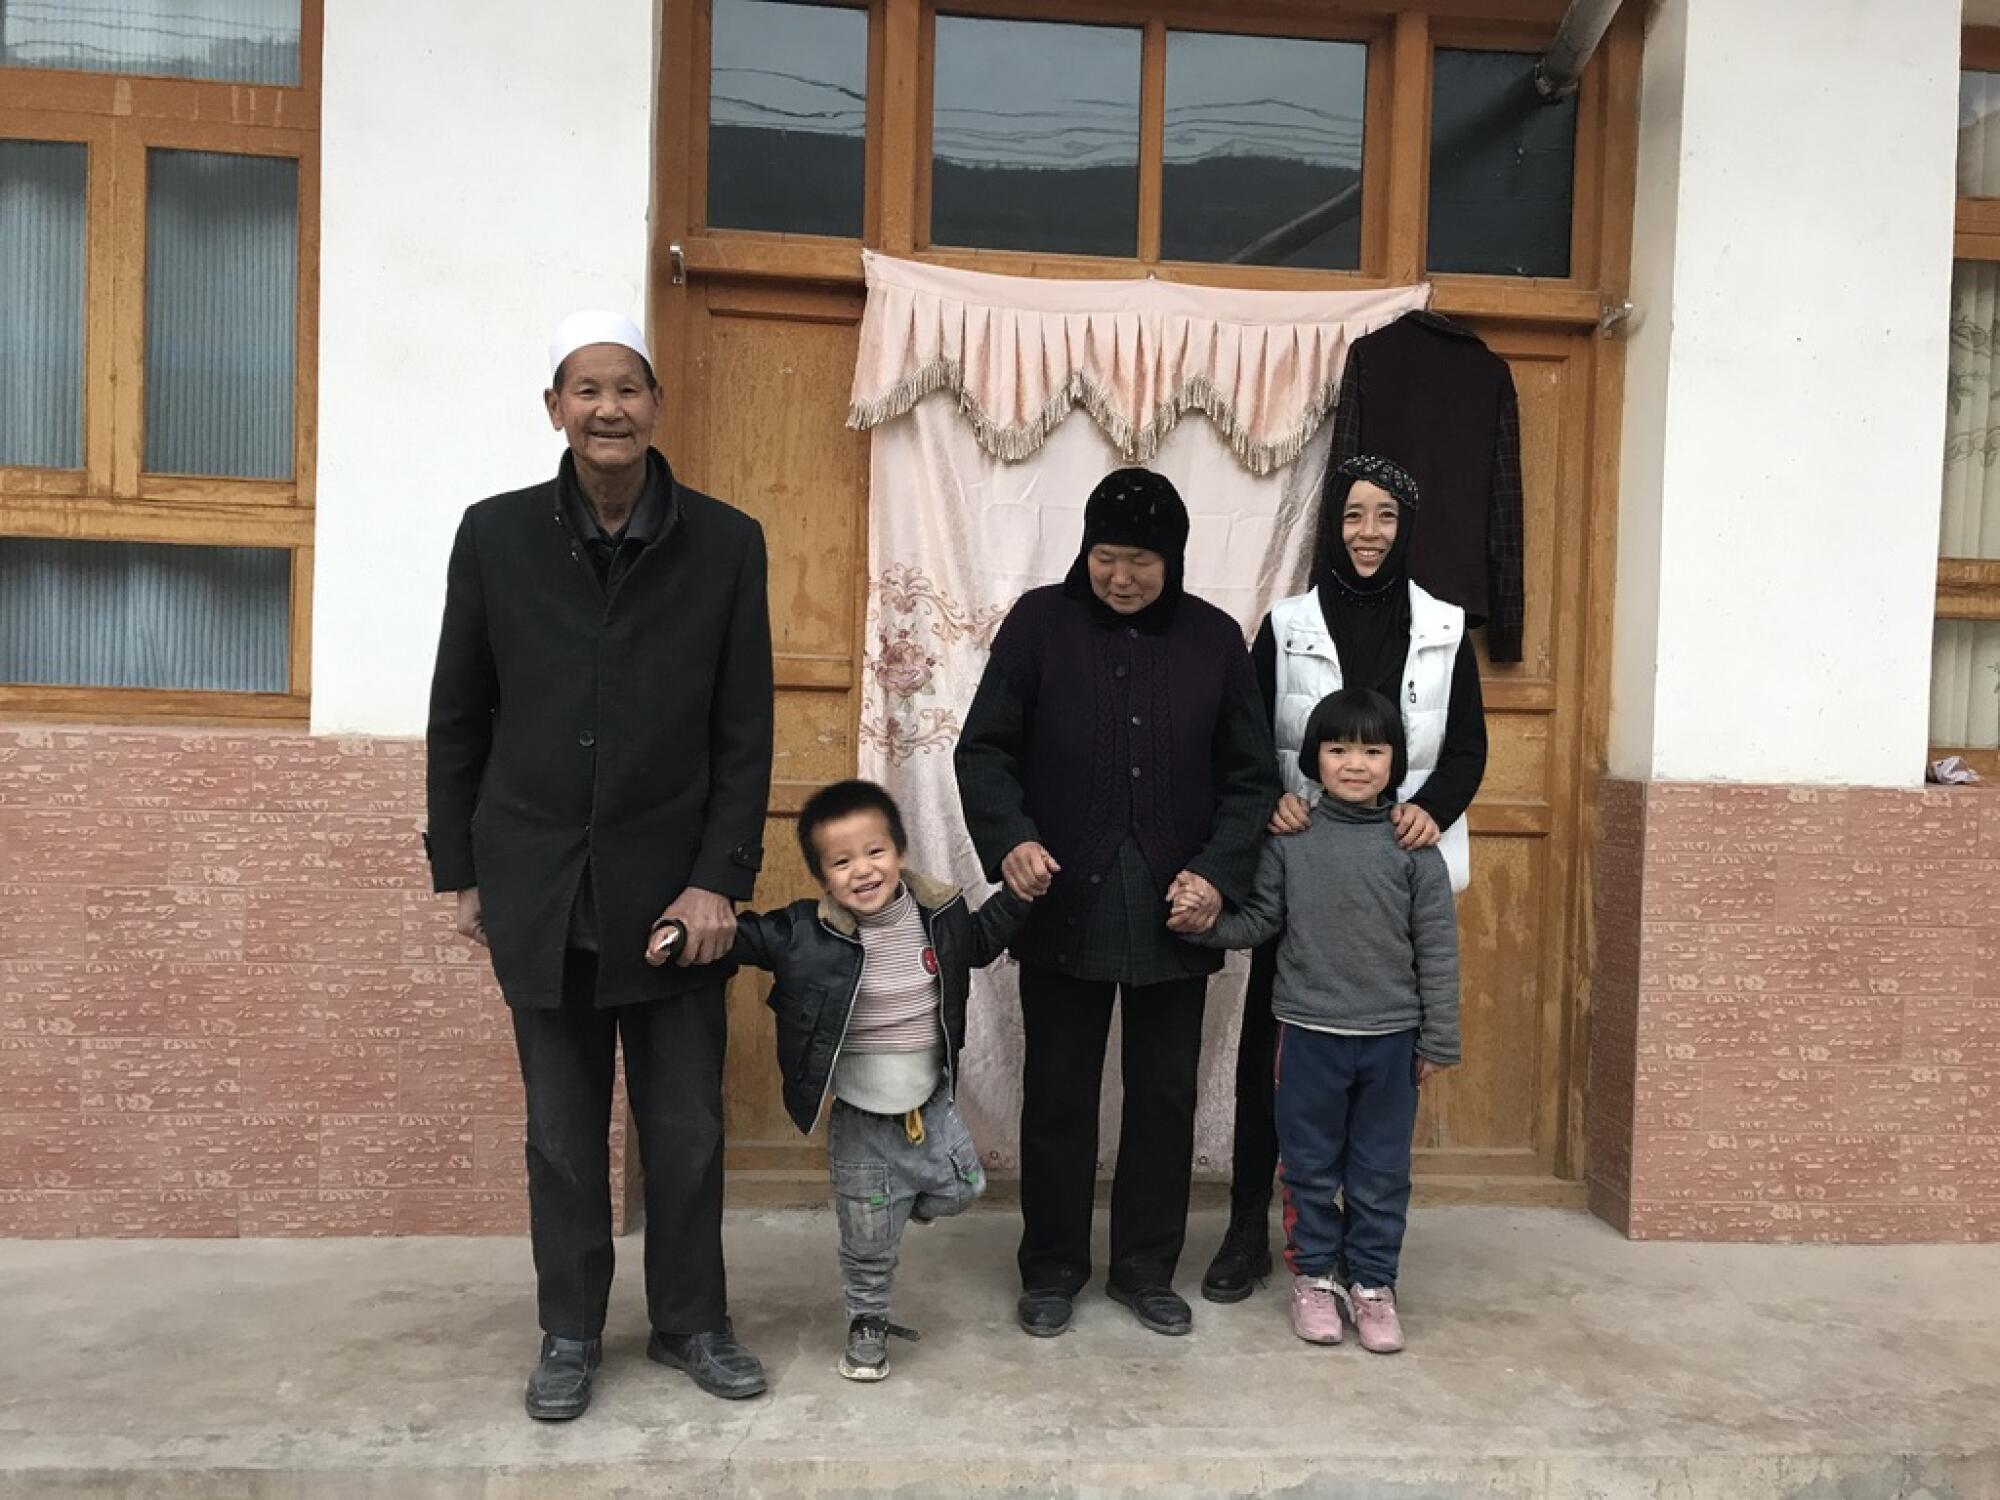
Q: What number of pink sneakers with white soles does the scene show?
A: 2